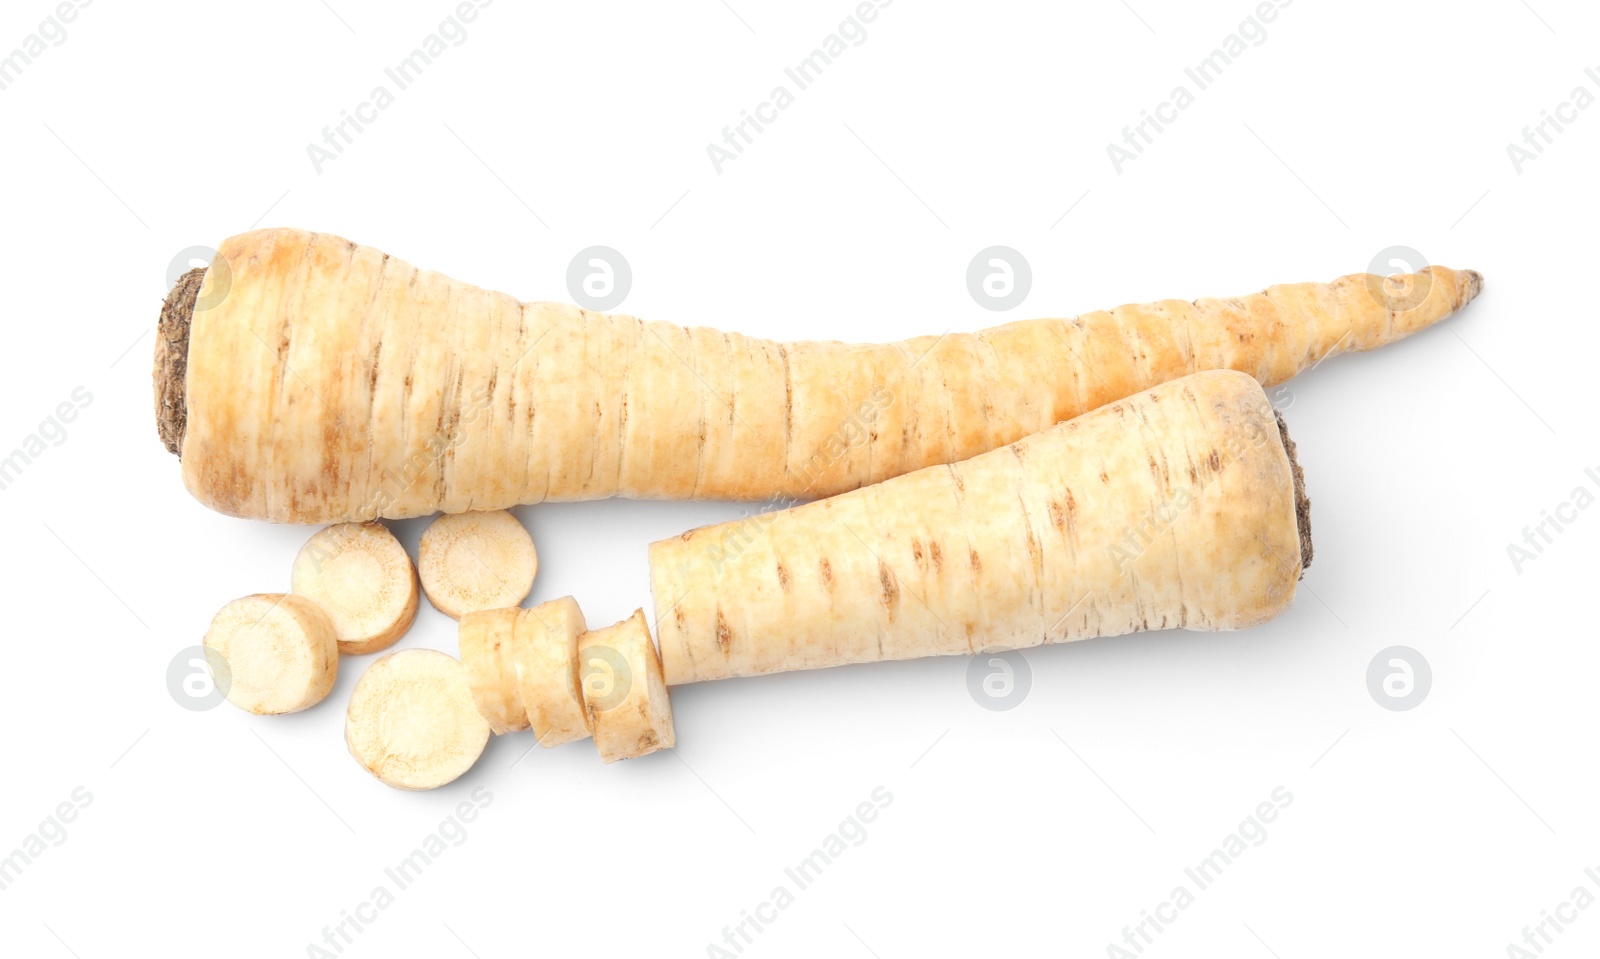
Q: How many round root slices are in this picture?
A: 7